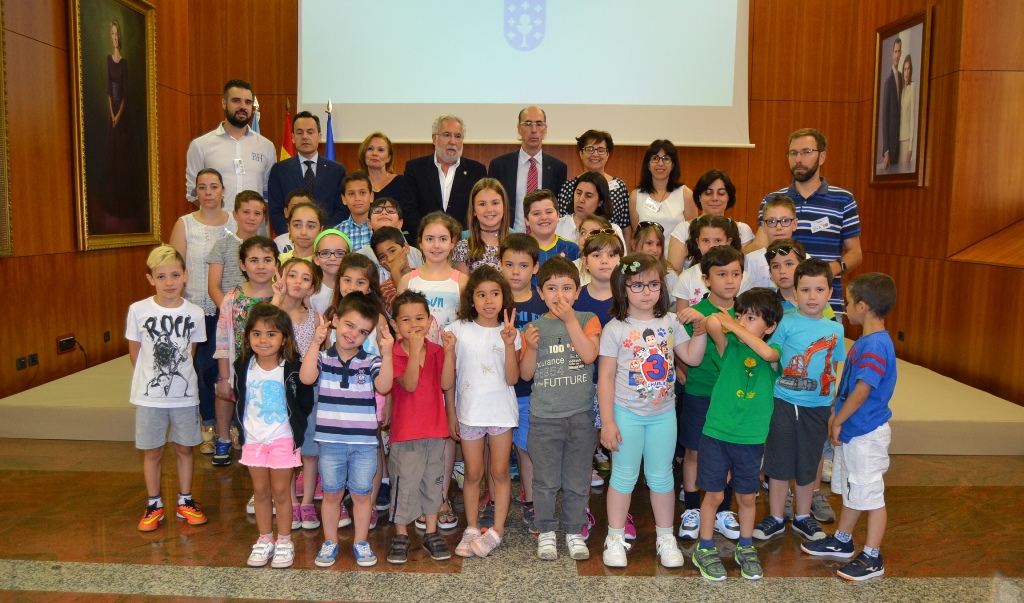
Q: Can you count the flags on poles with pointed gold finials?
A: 3